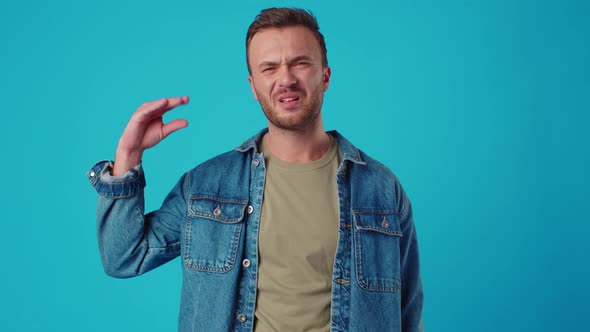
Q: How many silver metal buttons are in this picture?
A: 7